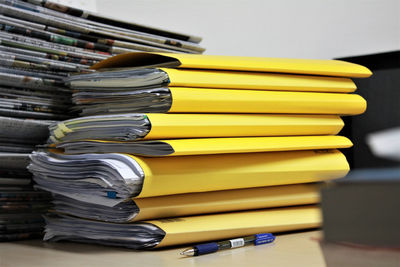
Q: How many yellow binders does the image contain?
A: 8